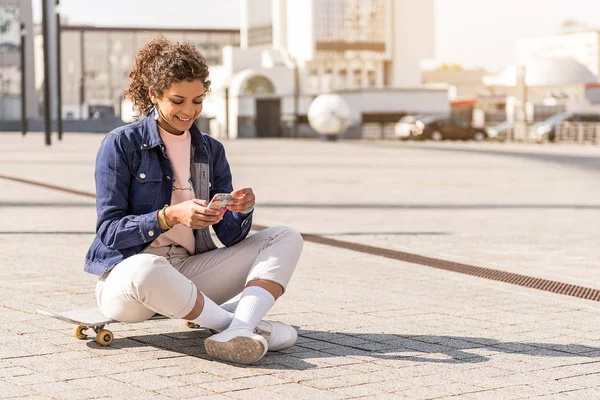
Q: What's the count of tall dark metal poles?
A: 3